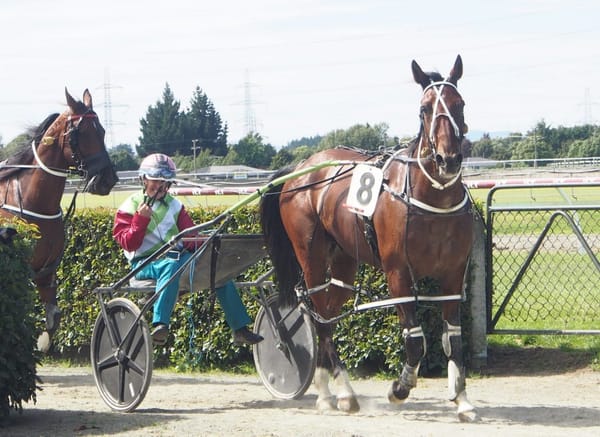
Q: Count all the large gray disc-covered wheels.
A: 2